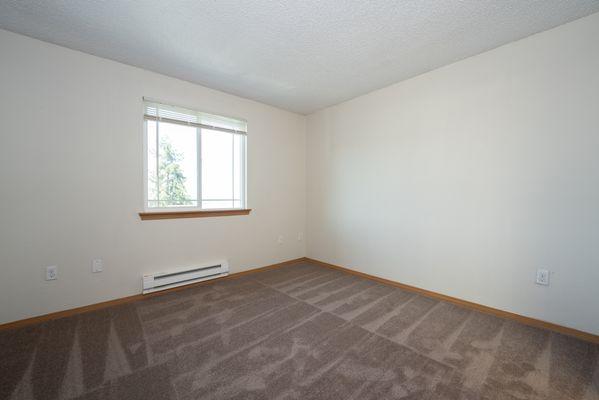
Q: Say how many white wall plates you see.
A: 5